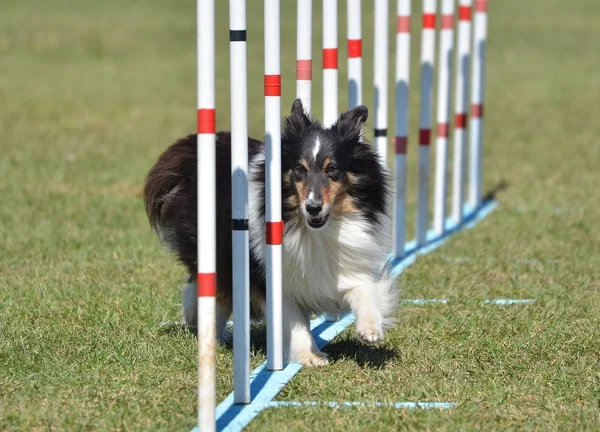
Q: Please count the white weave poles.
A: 12